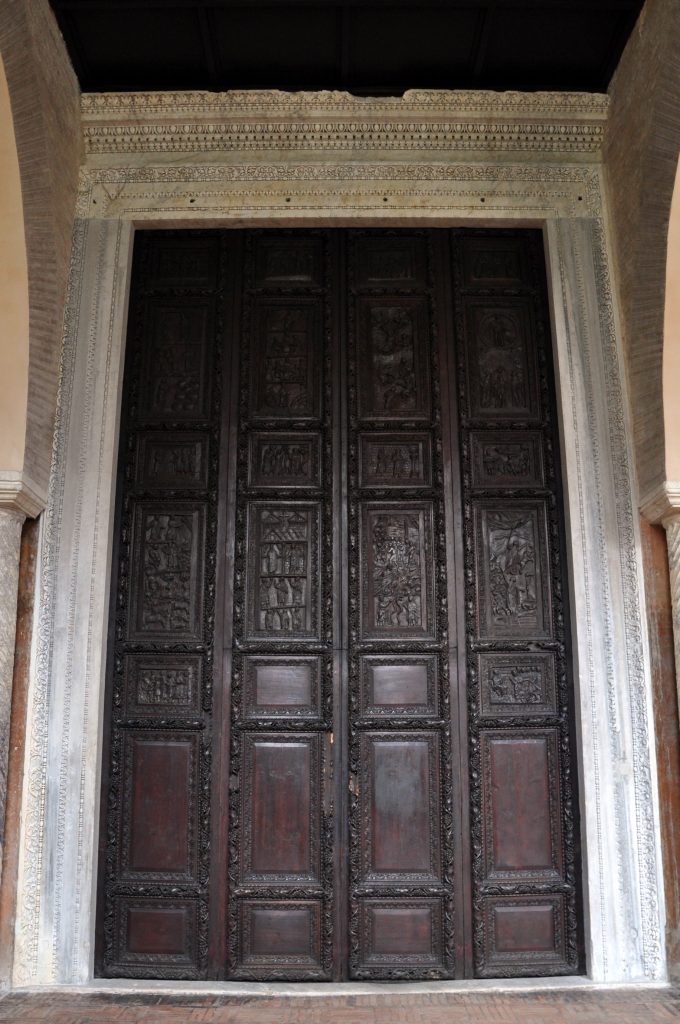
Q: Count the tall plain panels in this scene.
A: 4